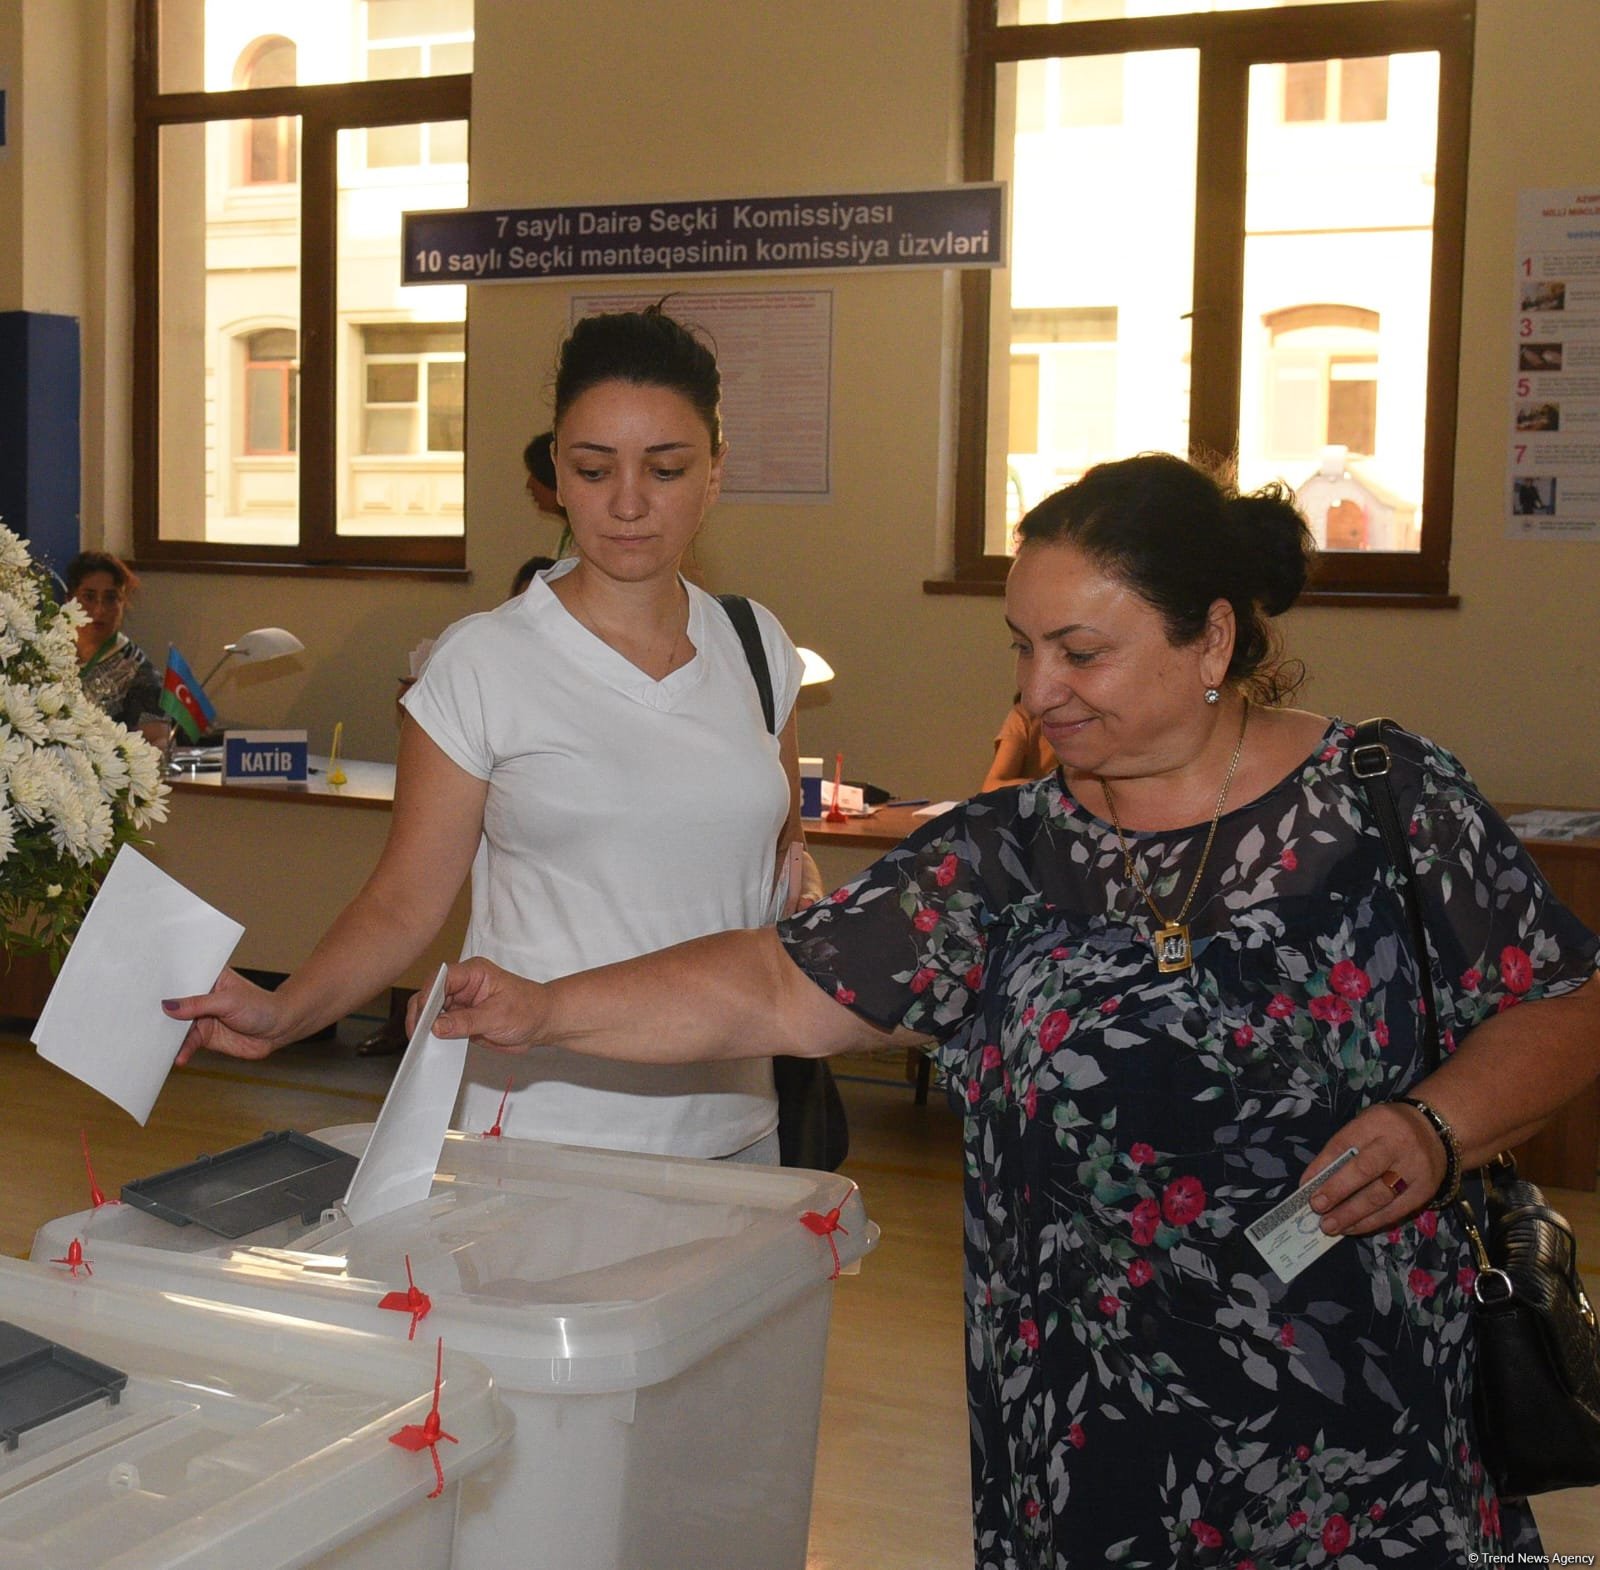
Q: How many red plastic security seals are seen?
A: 6